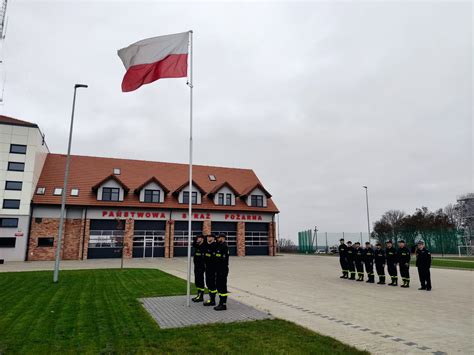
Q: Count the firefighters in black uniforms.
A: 11